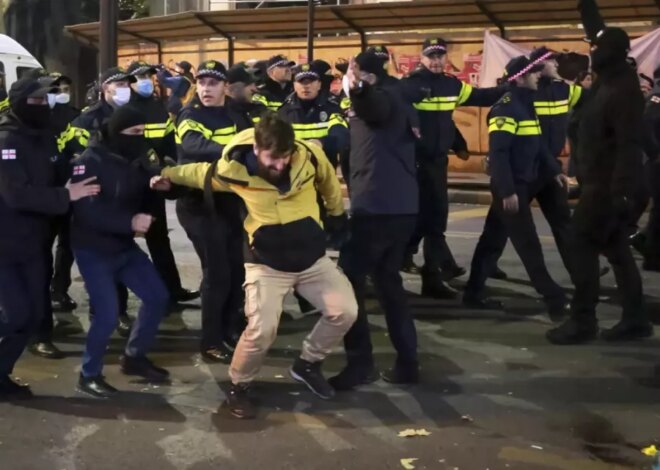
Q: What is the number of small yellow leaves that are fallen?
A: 2